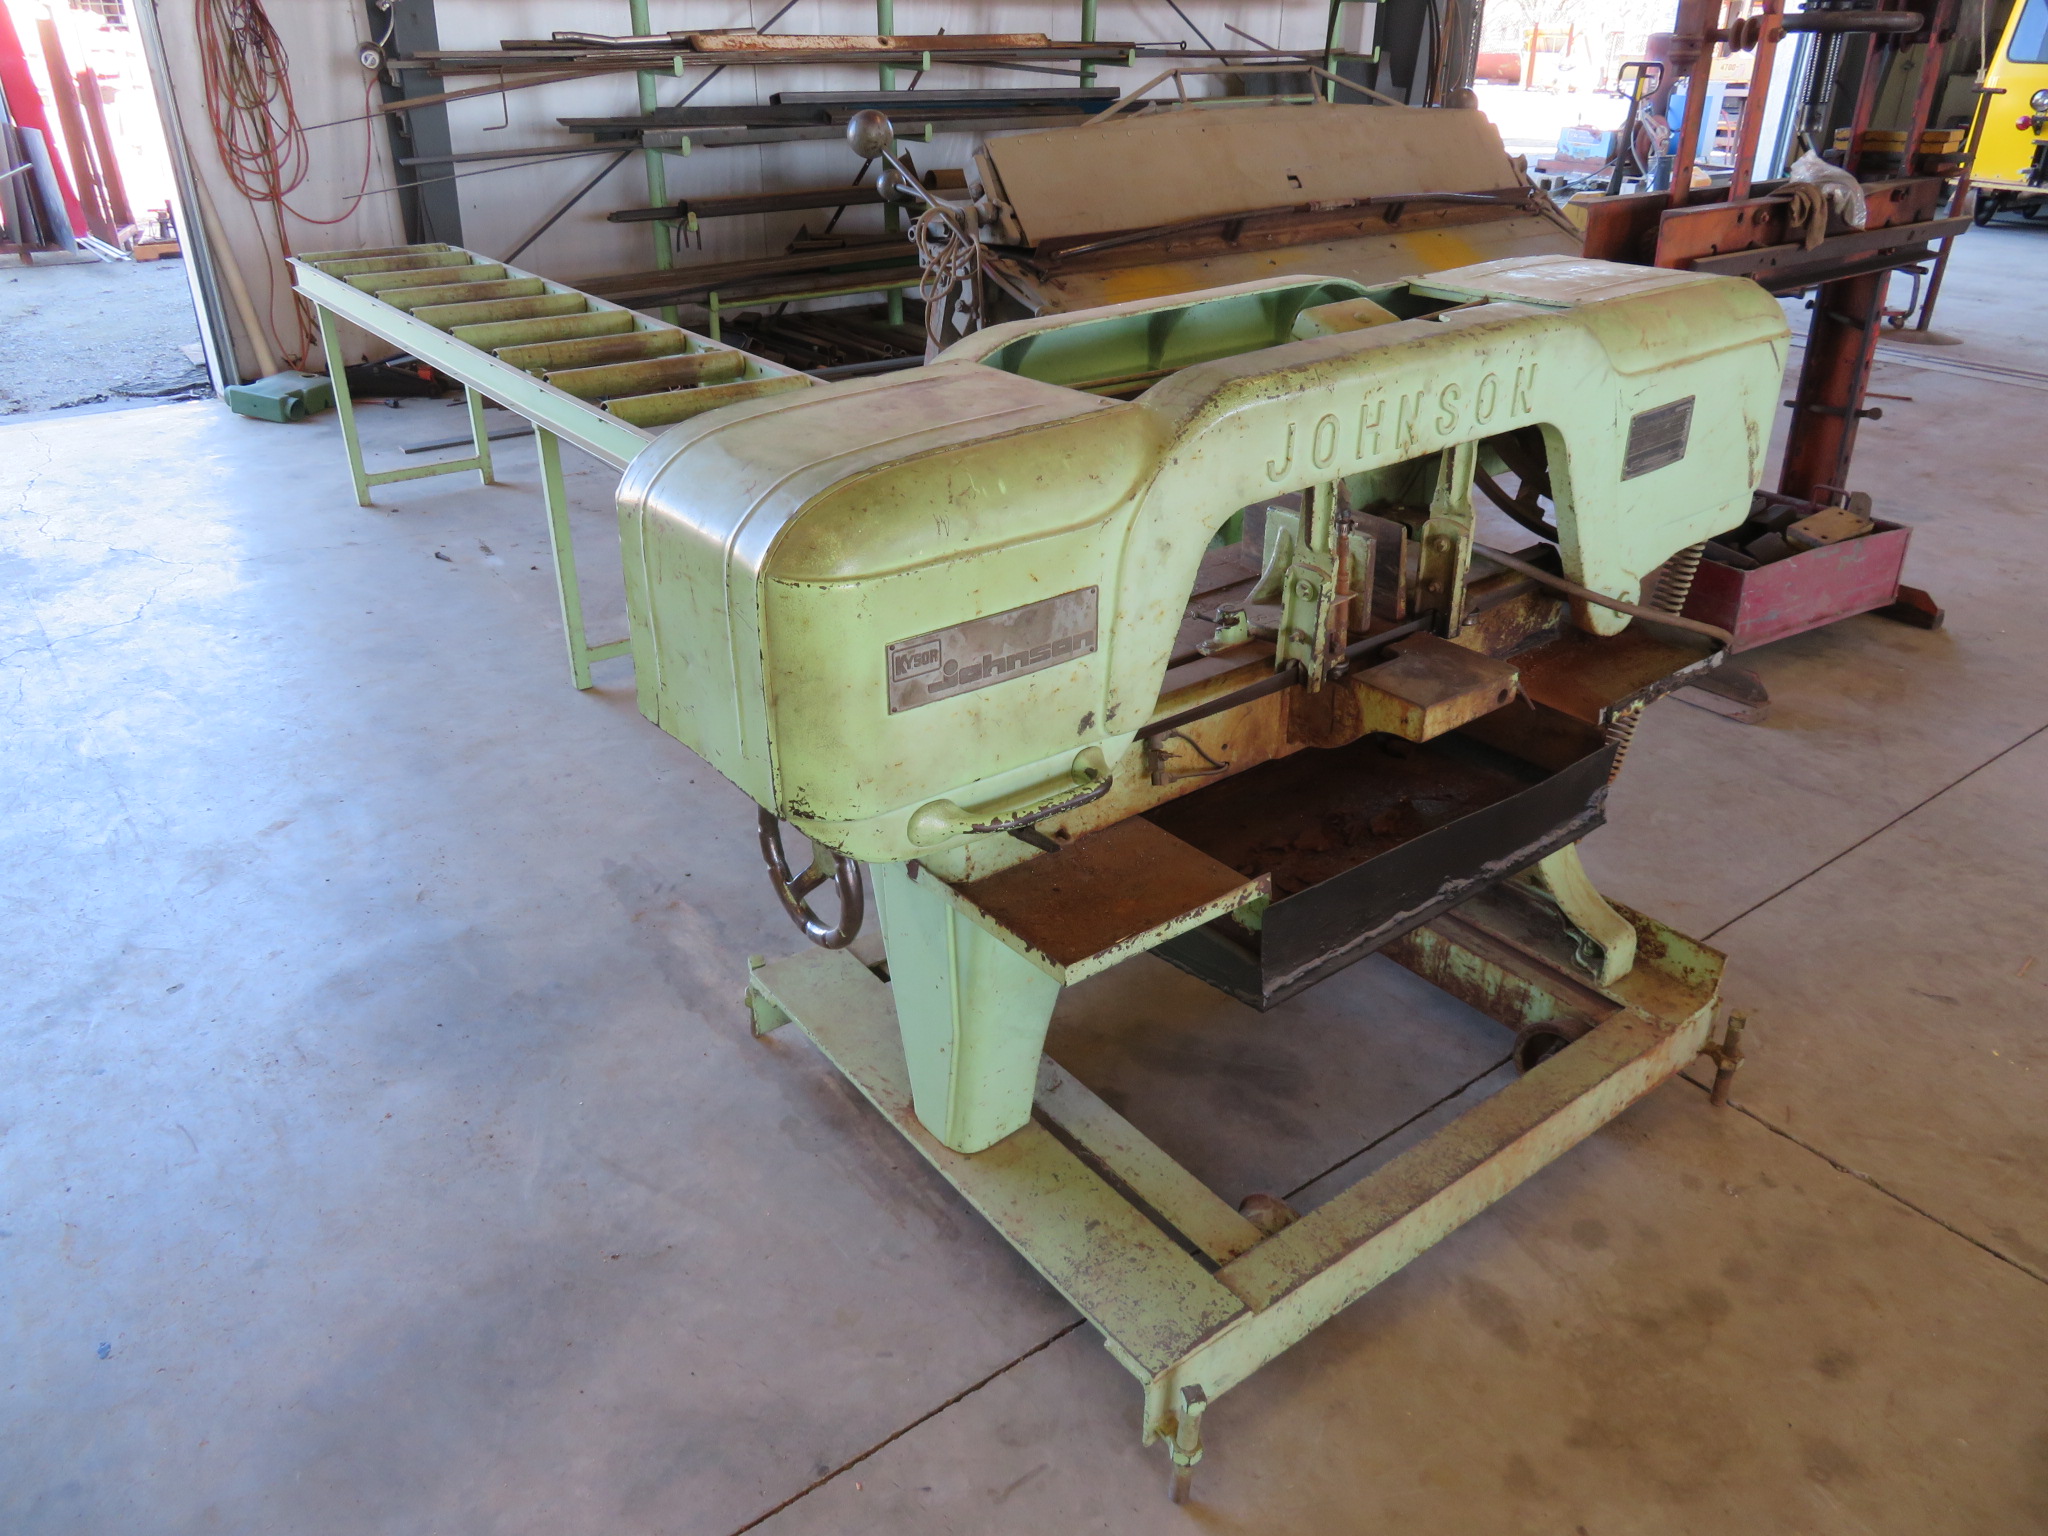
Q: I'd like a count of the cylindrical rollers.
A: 9